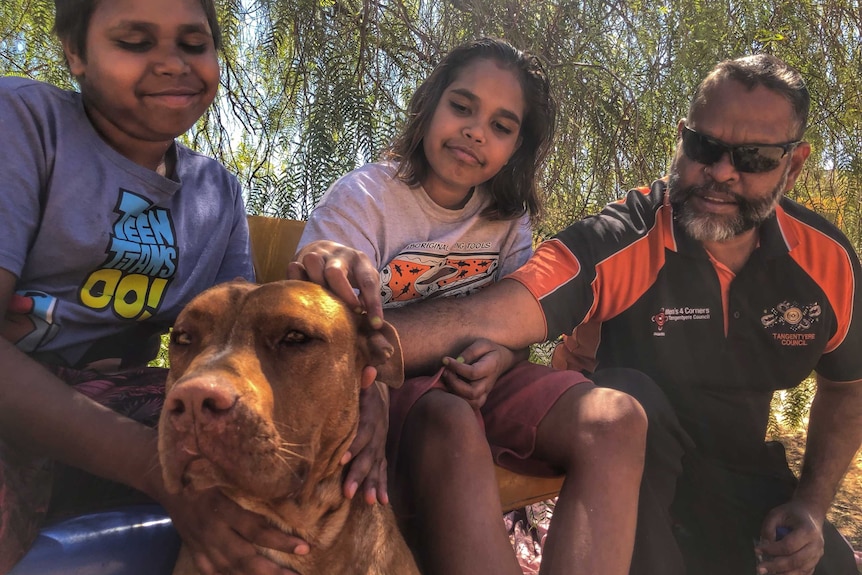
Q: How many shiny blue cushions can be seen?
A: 1